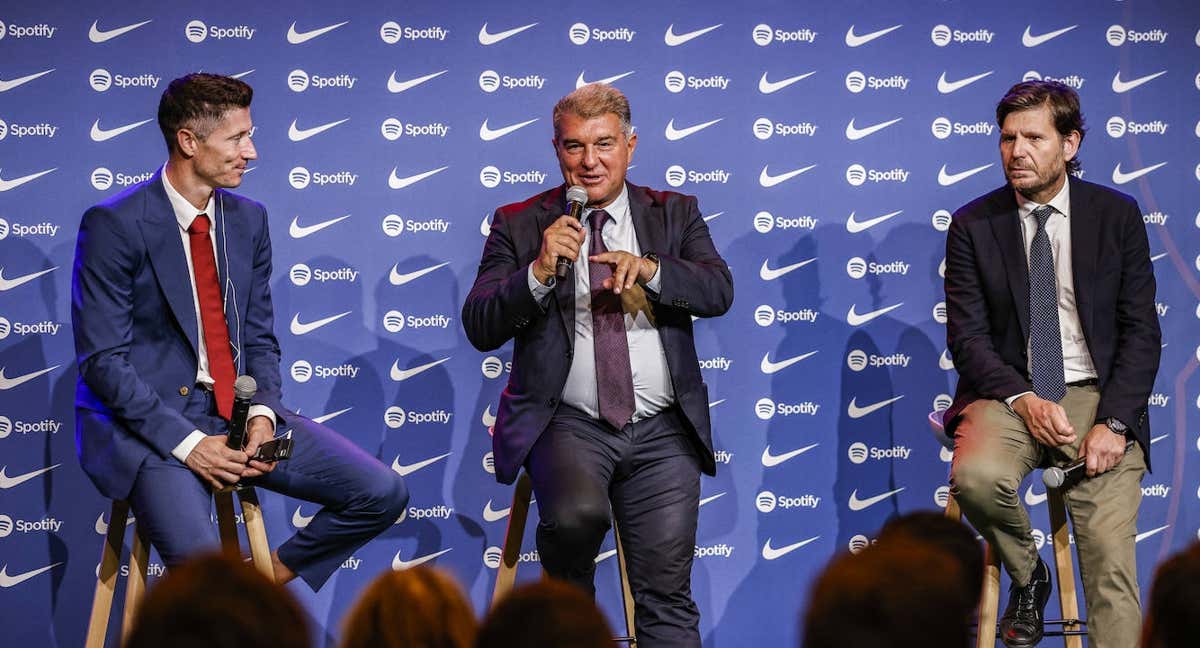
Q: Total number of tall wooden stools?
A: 3